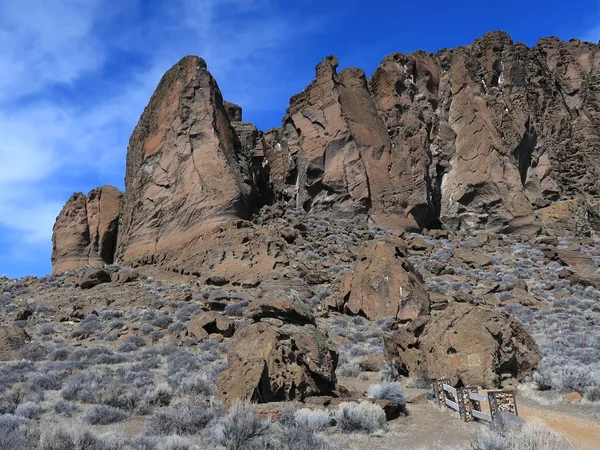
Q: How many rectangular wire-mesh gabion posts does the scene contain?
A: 3